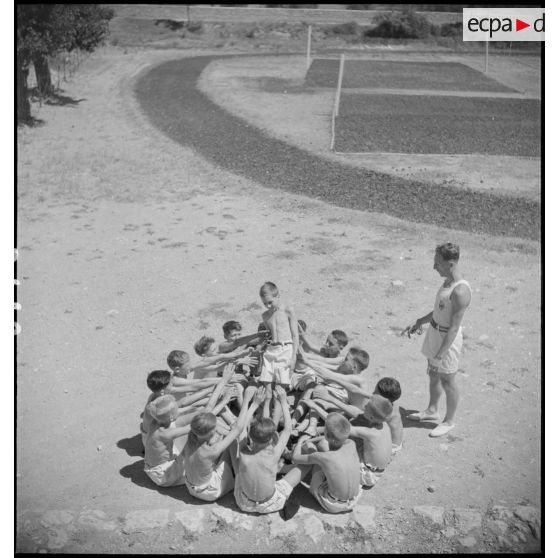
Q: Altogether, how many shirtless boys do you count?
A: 15